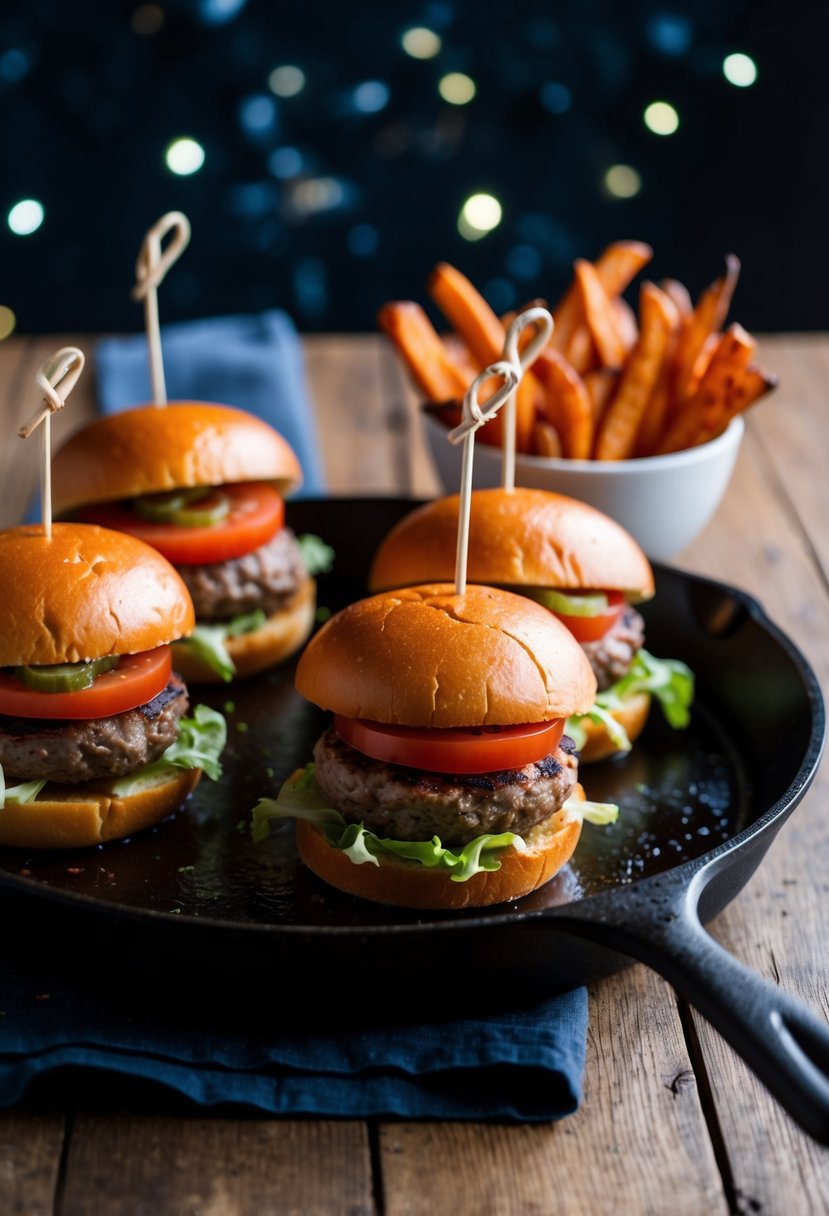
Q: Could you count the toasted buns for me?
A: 4